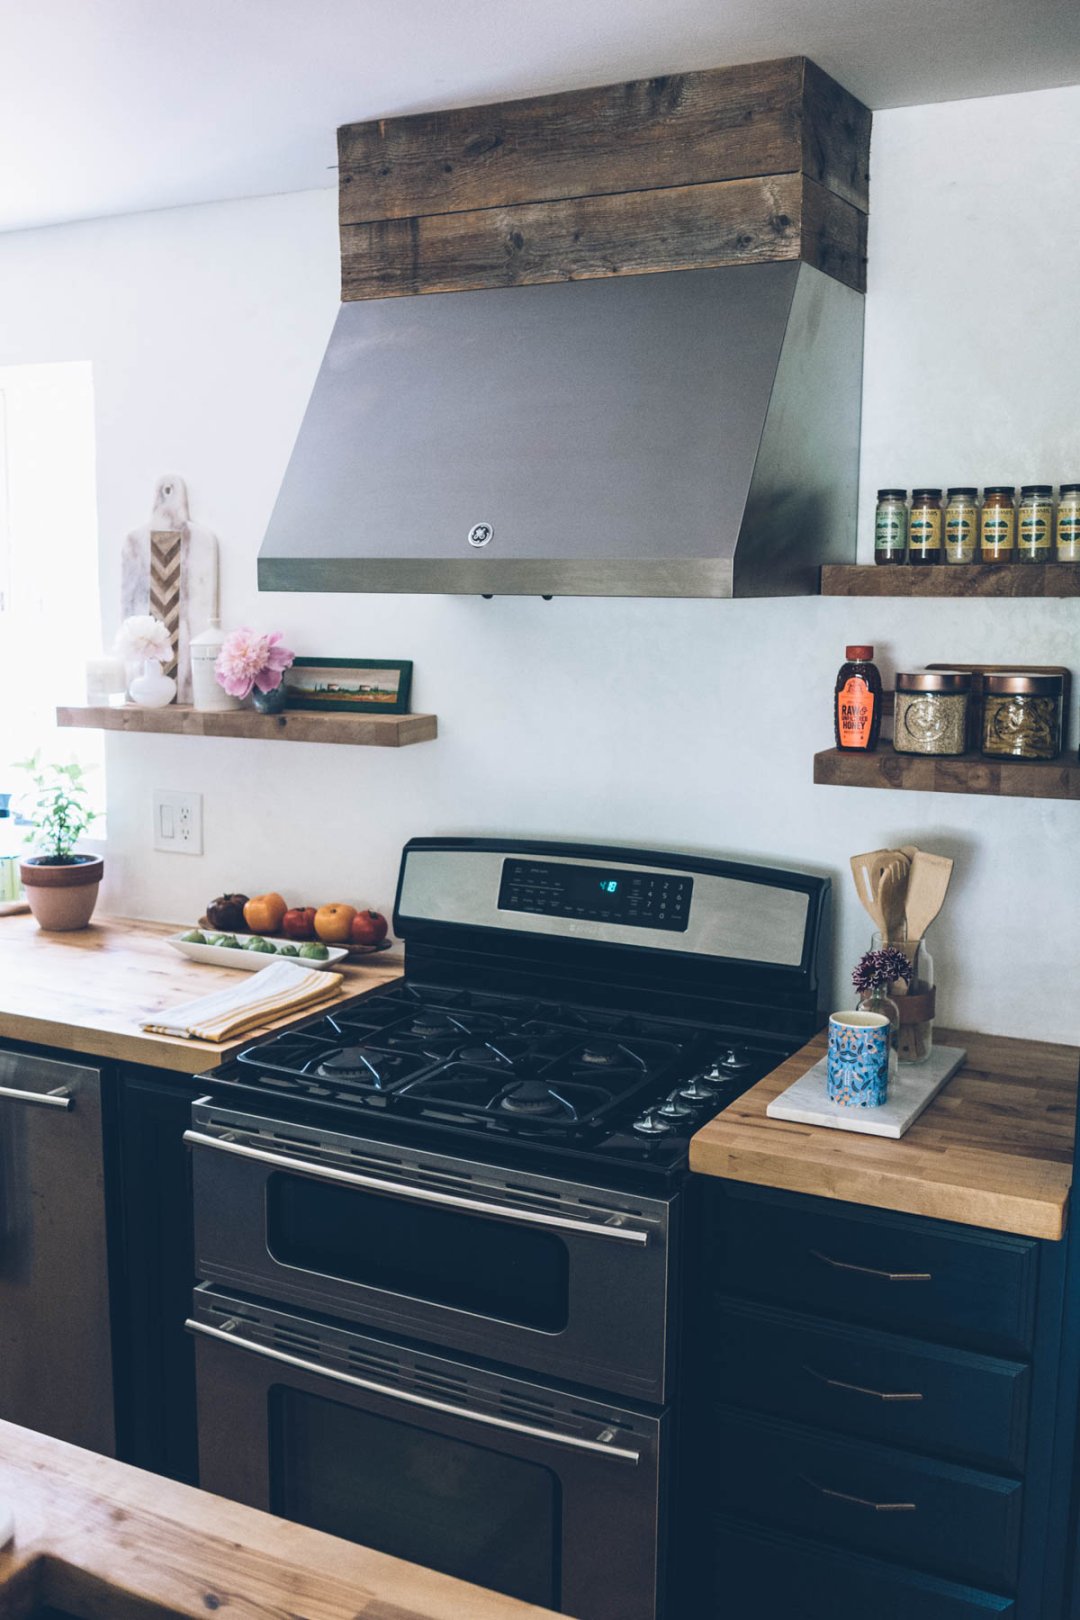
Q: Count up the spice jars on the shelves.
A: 6